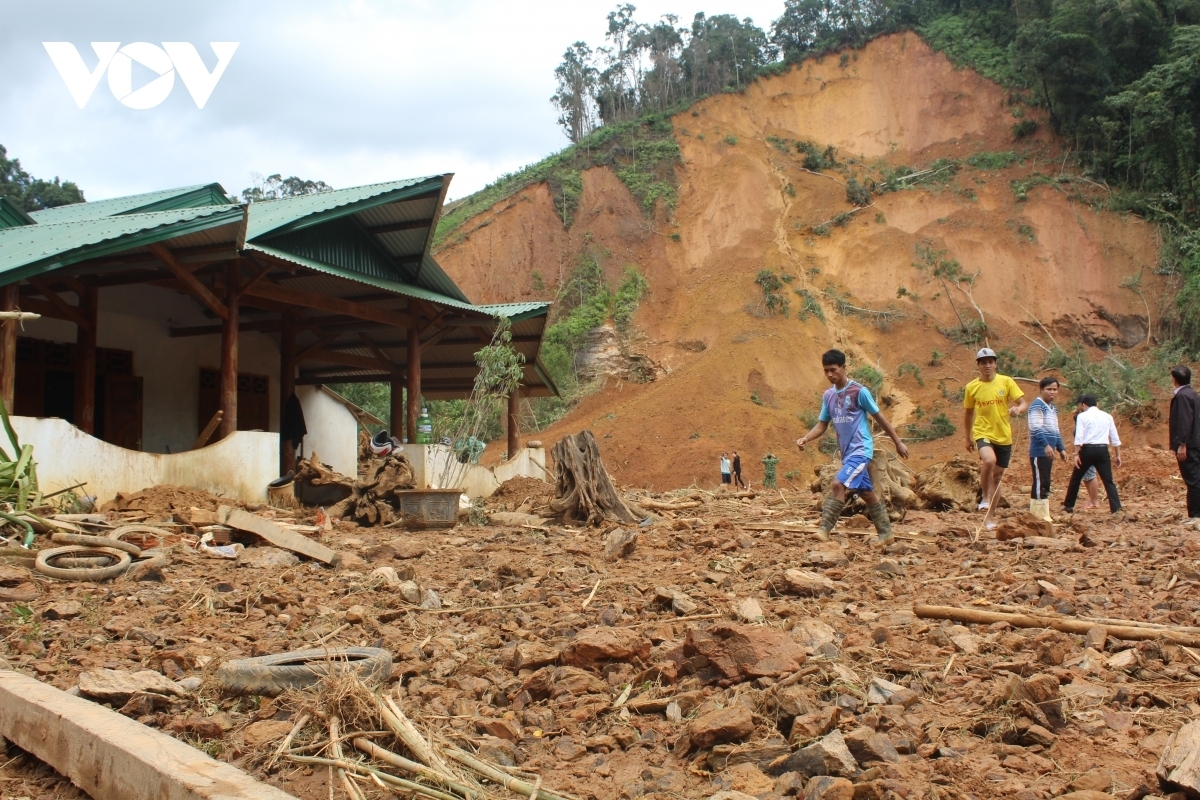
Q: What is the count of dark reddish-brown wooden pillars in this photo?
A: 7